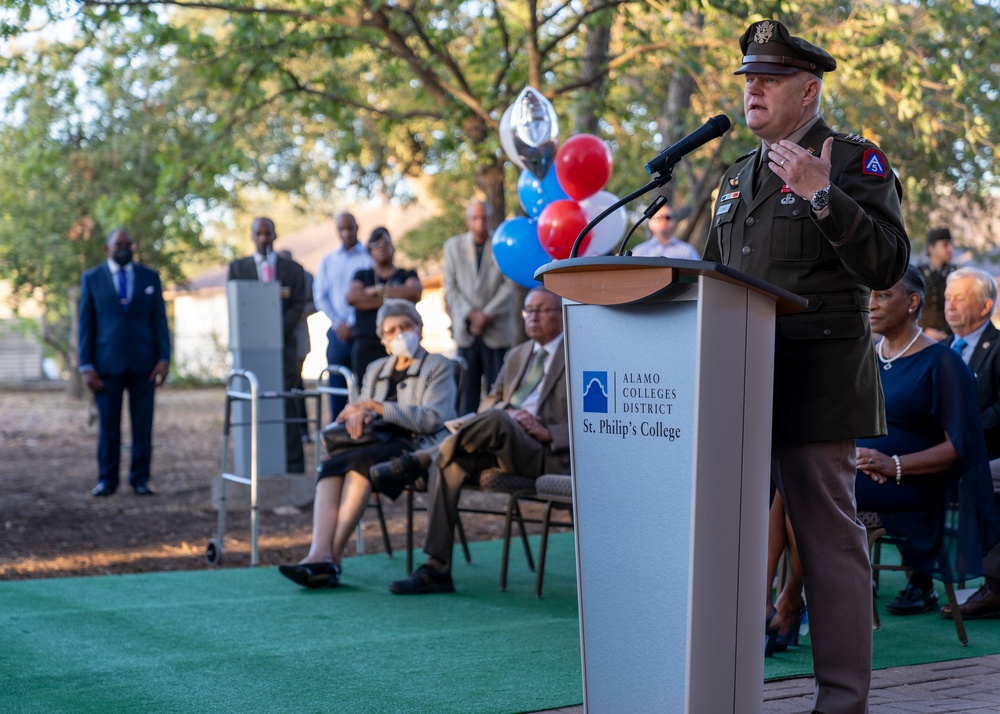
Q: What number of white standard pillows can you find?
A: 0